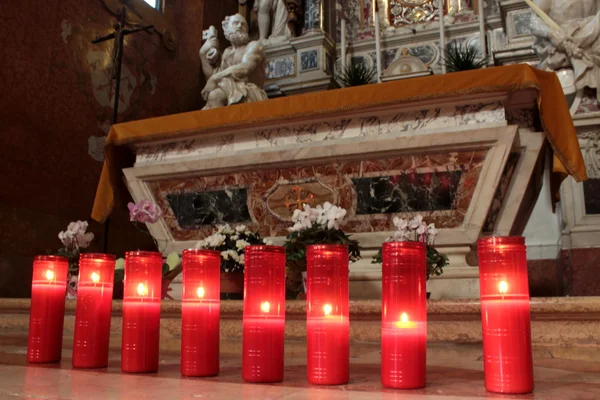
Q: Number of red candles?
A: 8